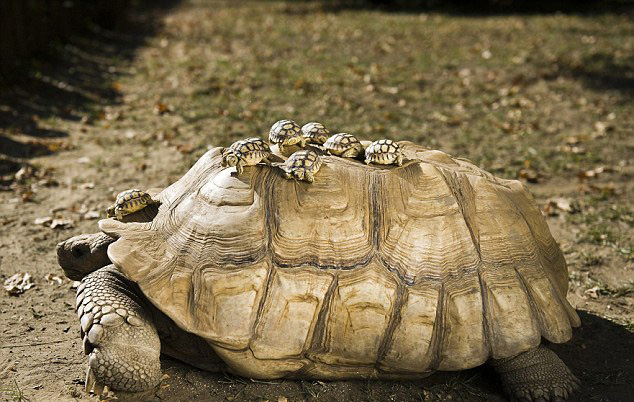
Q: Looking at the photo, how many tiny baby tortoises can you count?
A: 7